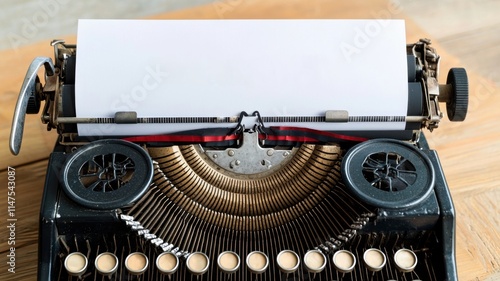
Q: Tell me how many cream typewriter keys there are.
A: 12